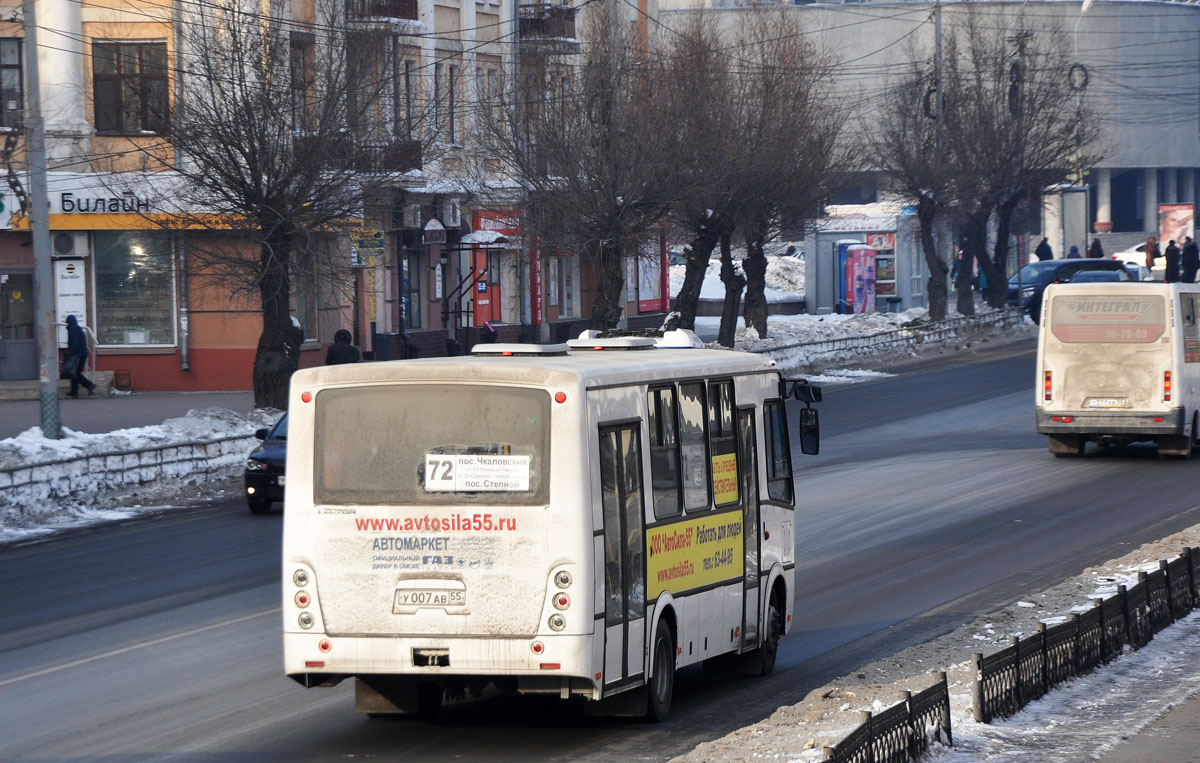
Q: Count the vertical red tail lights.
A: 2